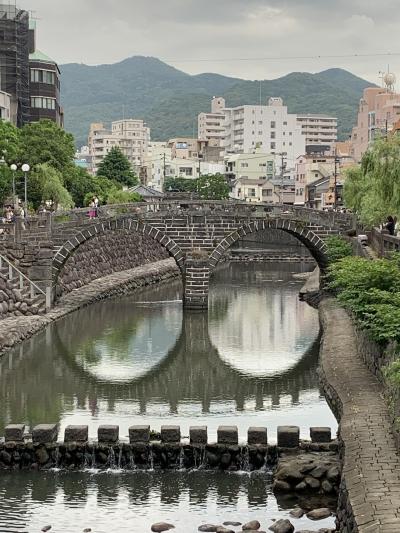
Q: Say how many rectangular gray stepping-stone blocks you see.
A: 11